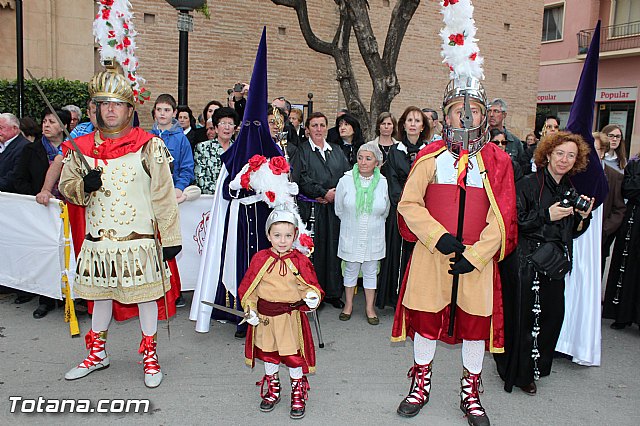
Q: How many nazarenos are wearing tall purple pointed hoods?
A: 2